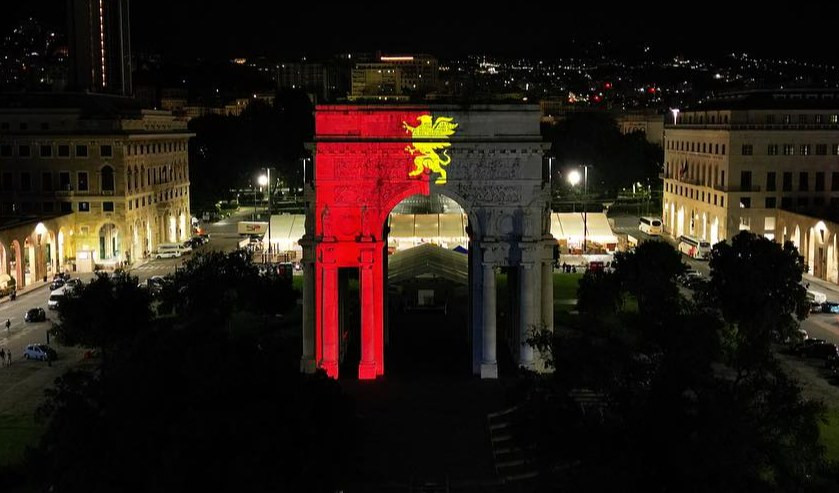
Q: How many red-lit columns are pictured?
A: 2